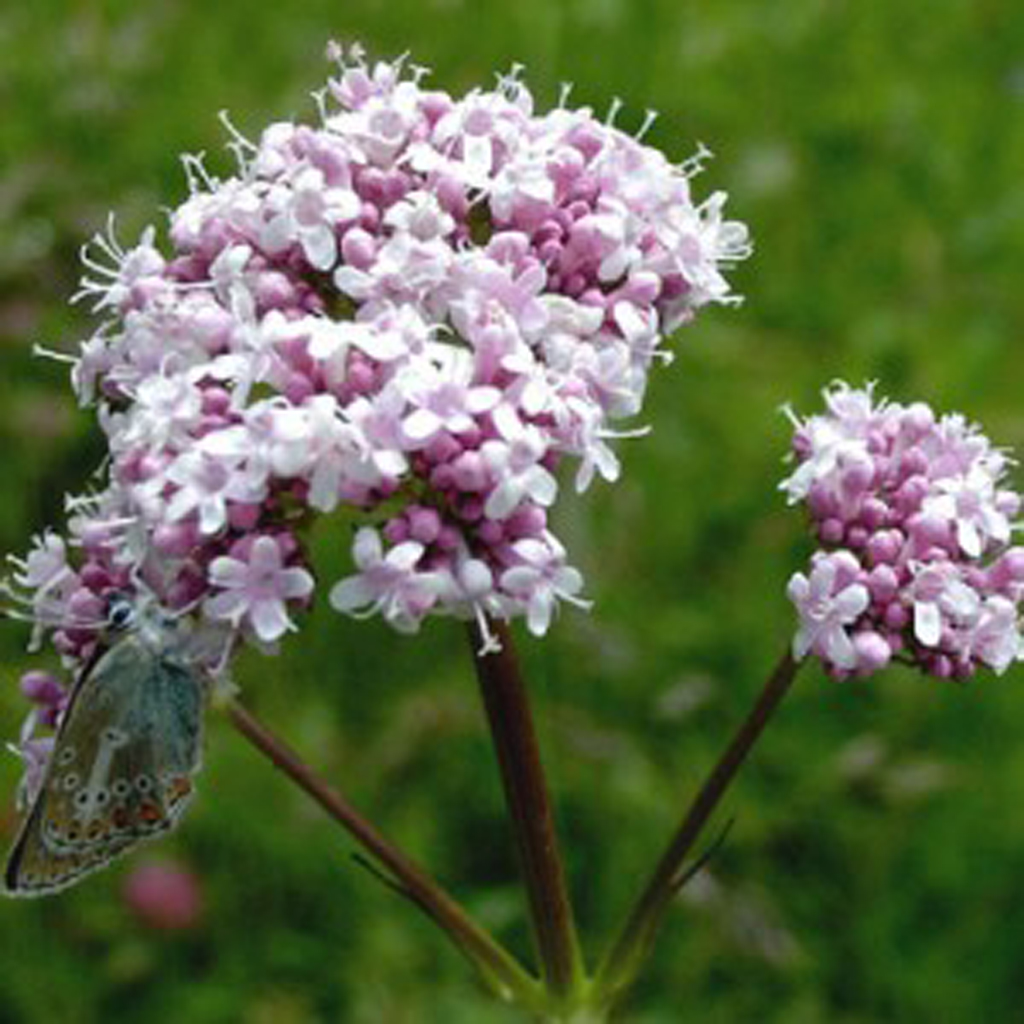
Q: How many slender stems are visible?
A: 3